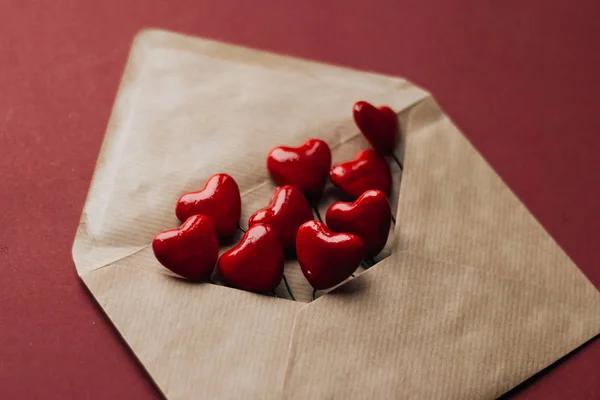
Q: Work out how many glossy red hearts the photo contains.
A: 9